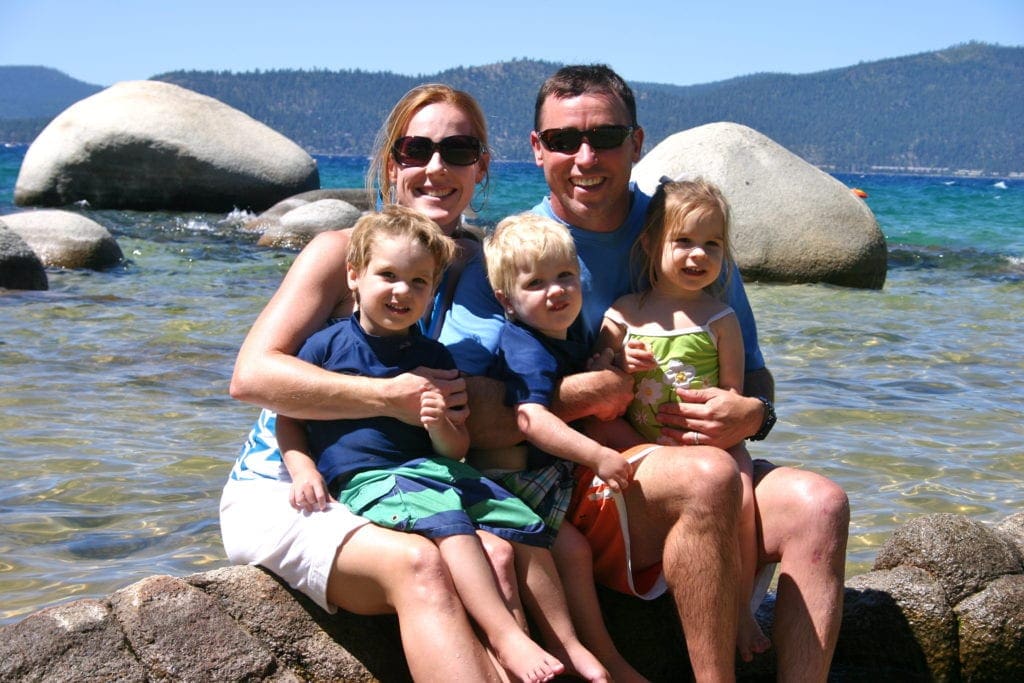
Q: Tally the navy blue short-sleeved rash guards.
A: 2